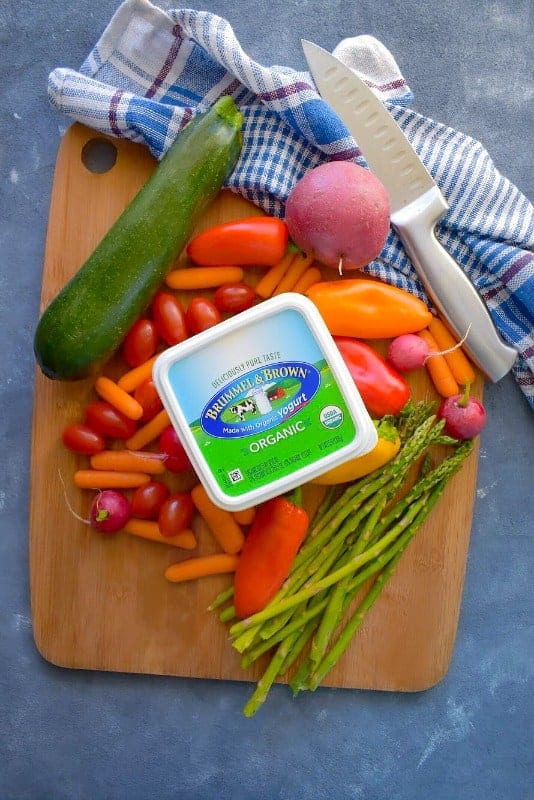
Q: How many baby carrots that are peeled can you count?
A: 15